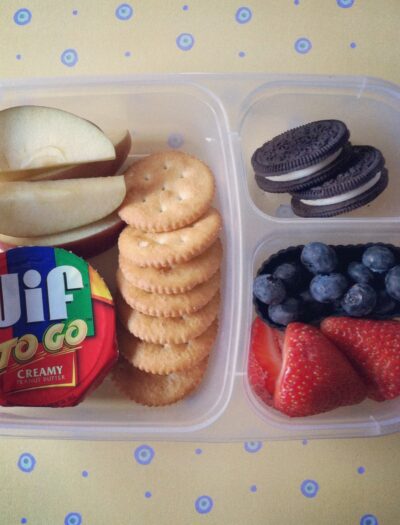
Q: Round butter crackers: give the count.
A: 7